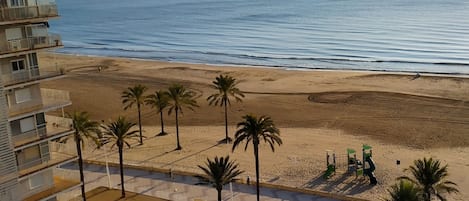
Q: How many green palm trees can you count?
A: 10